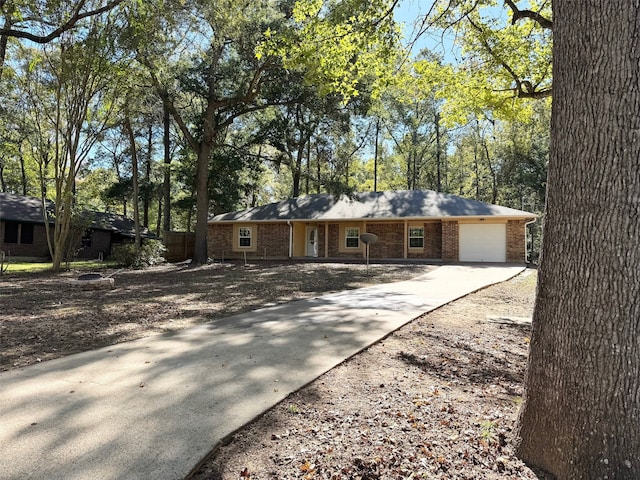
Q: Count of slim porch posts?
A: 3